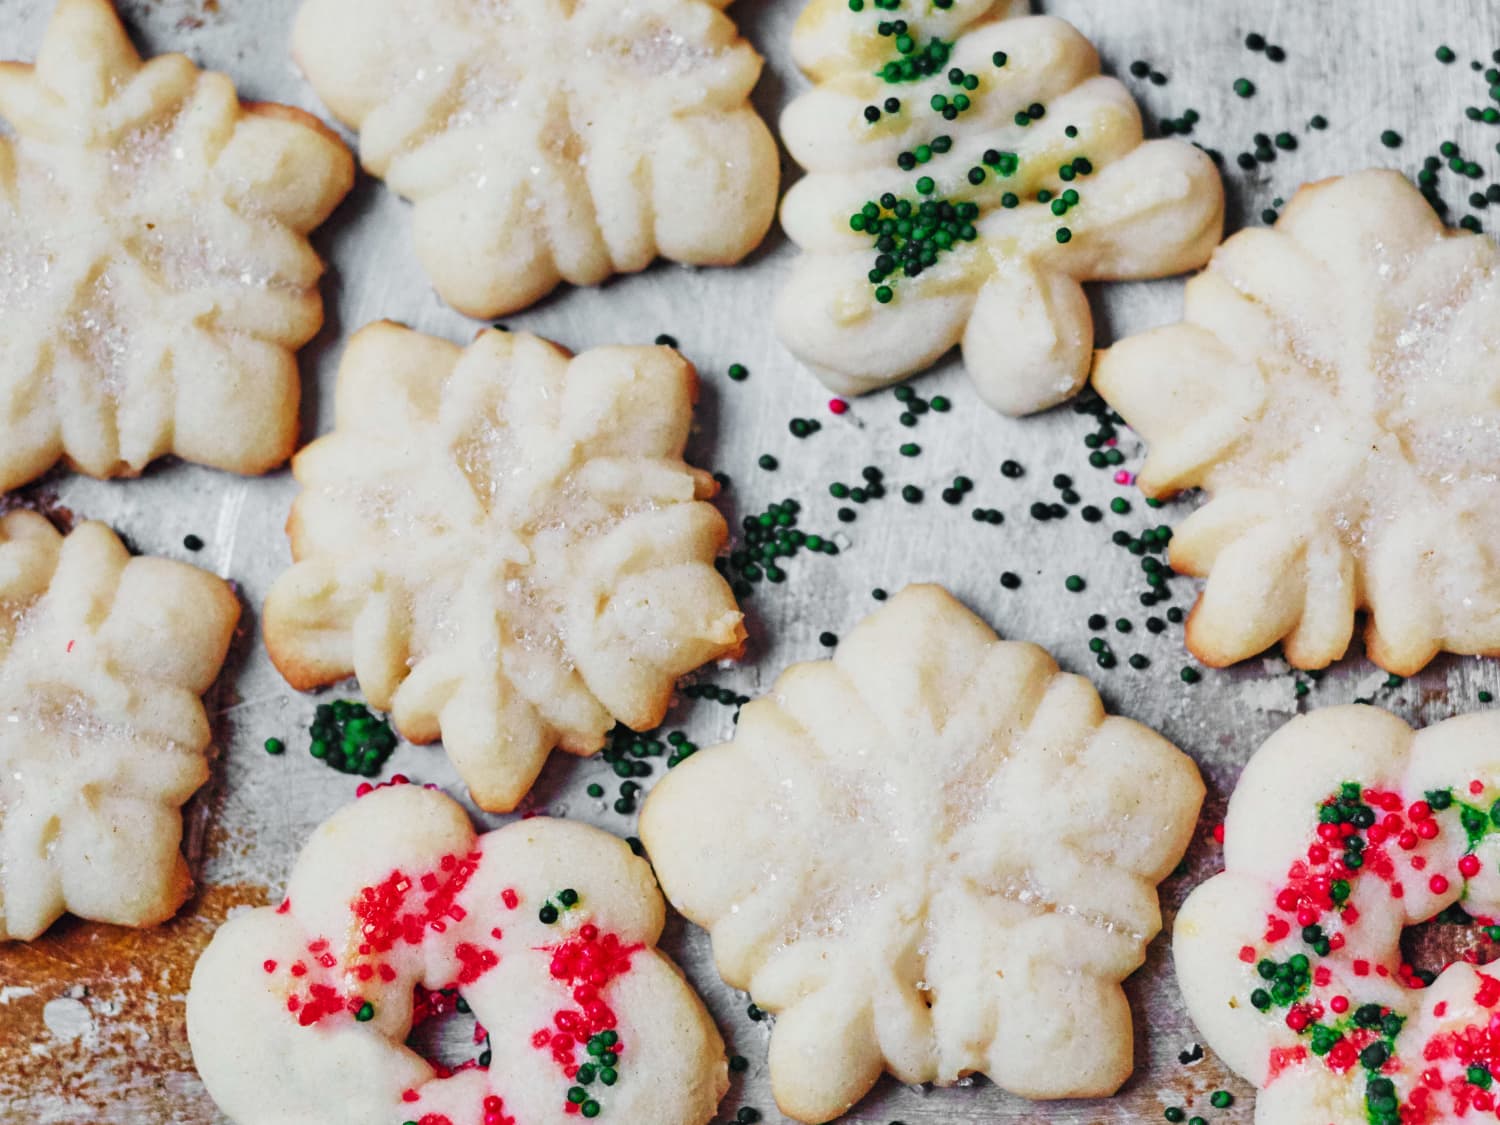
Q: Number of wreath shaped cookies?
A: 2